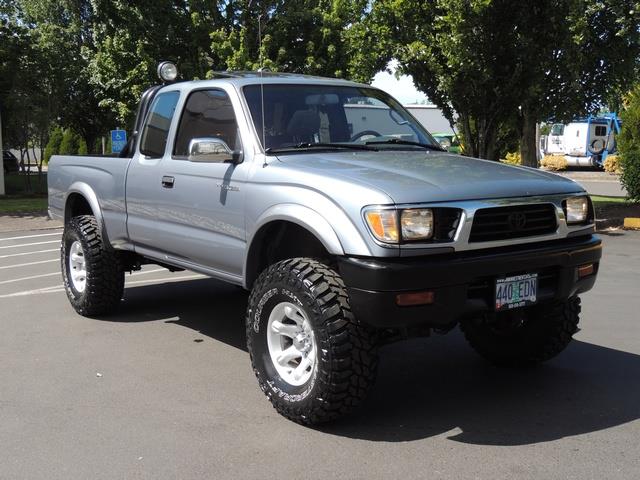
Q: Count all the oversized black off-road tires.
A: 3